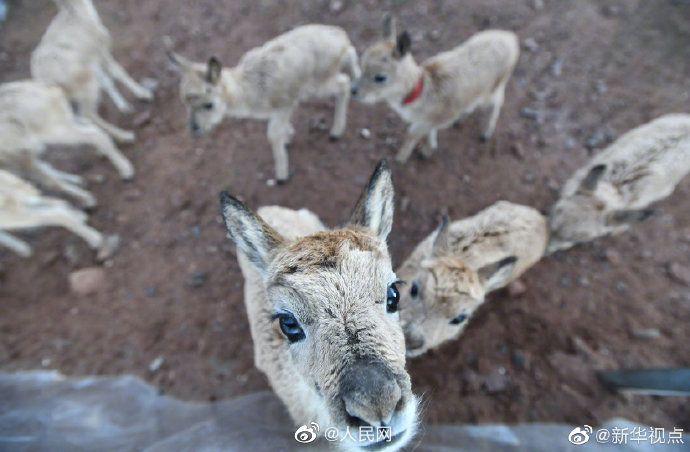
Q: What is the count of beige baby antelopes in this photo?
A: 8